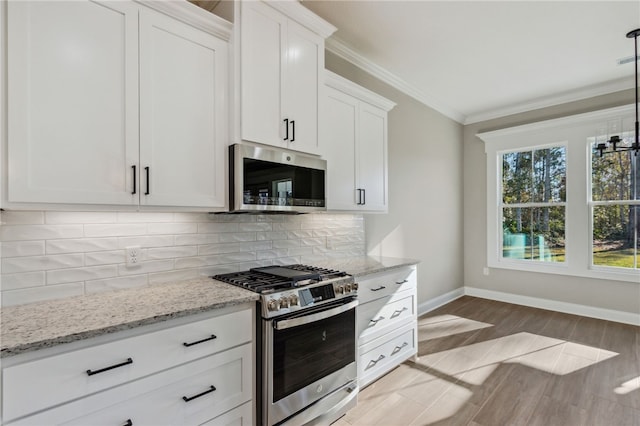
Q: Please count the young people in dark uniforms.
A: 0